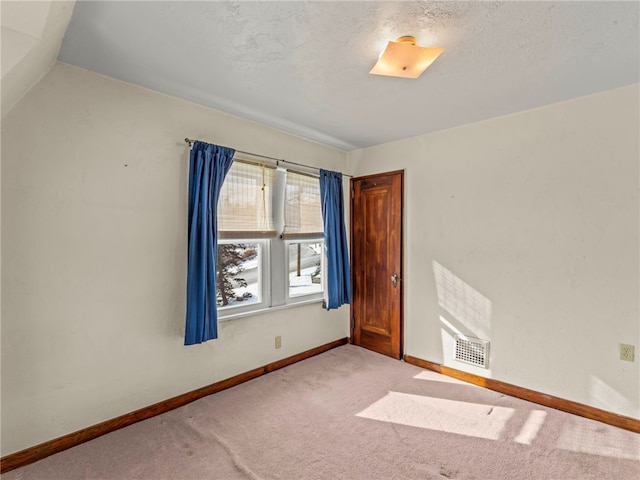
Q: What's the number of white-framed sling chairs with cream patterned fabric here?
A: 0